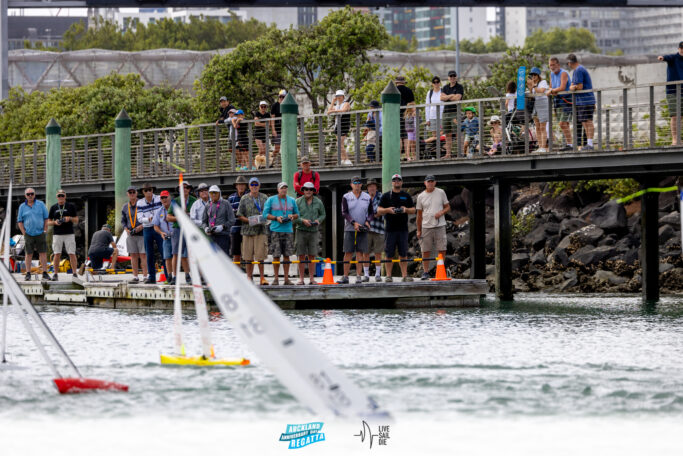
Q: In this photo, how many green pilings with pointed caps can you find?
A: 4